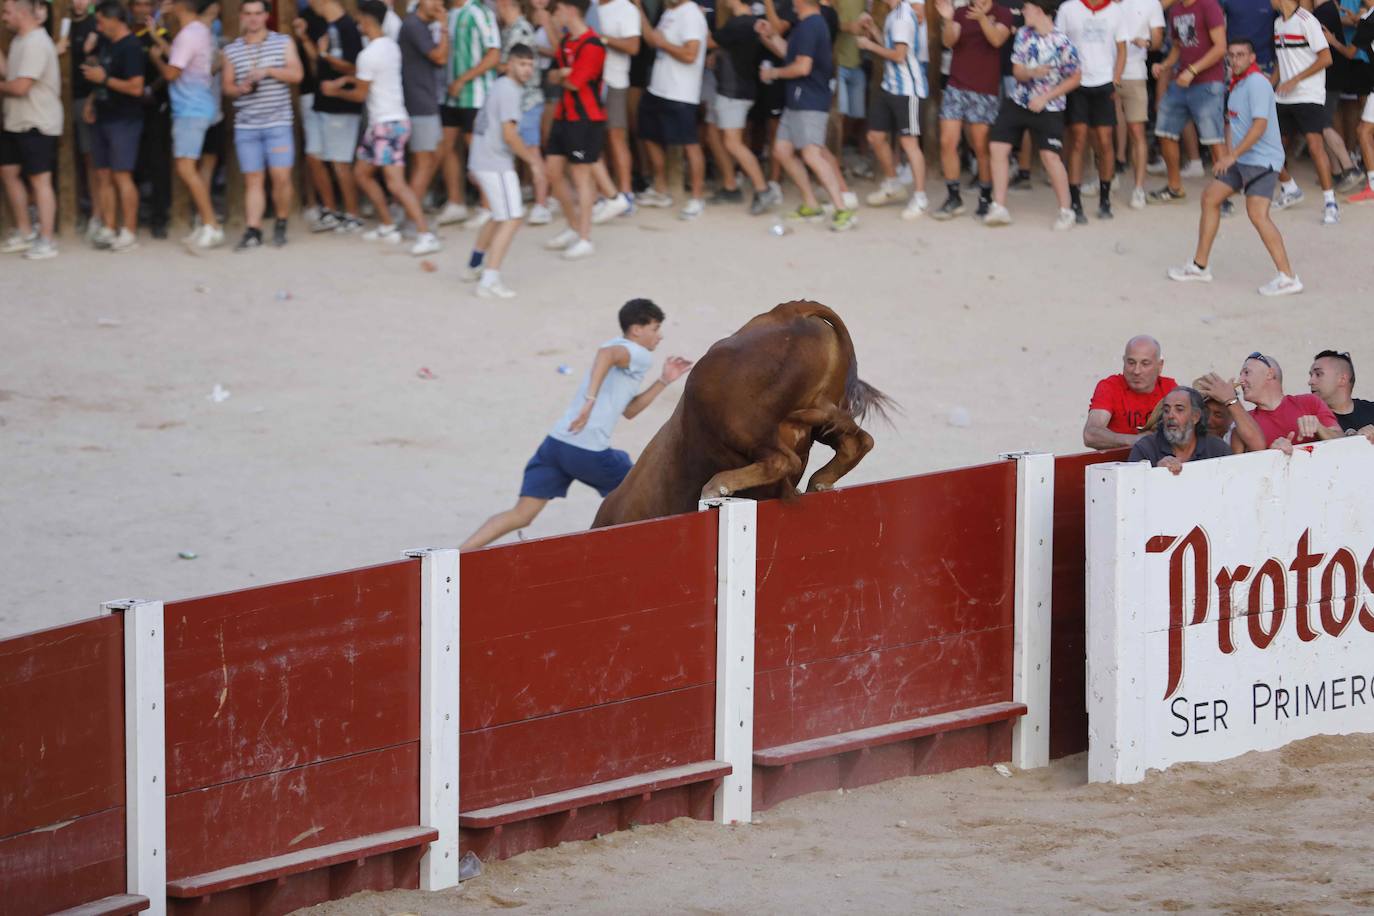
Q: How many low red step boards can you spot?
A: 4